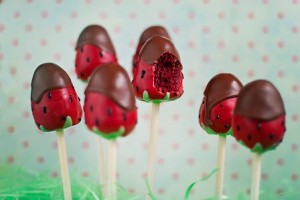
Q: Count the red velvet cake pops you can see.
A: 7